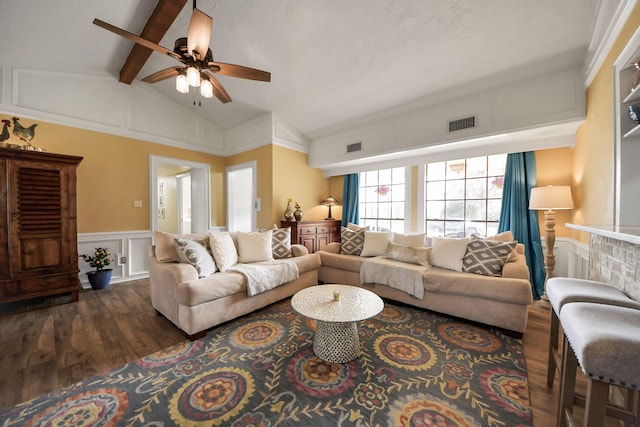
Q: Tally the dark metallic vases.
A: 2